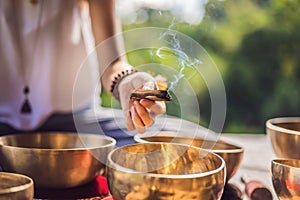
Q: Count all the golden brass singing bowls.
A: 6